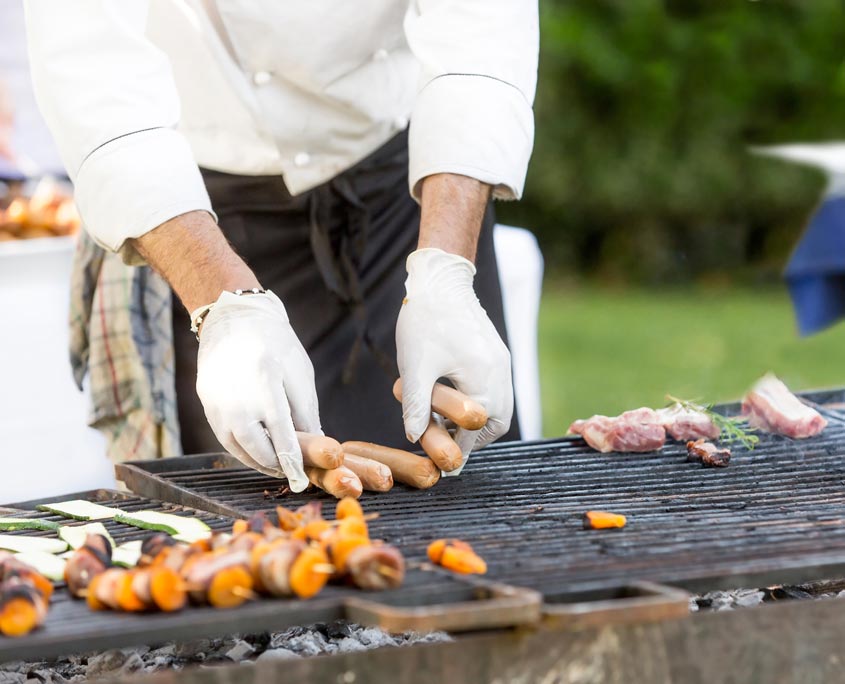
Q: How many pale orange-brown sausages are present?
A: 6